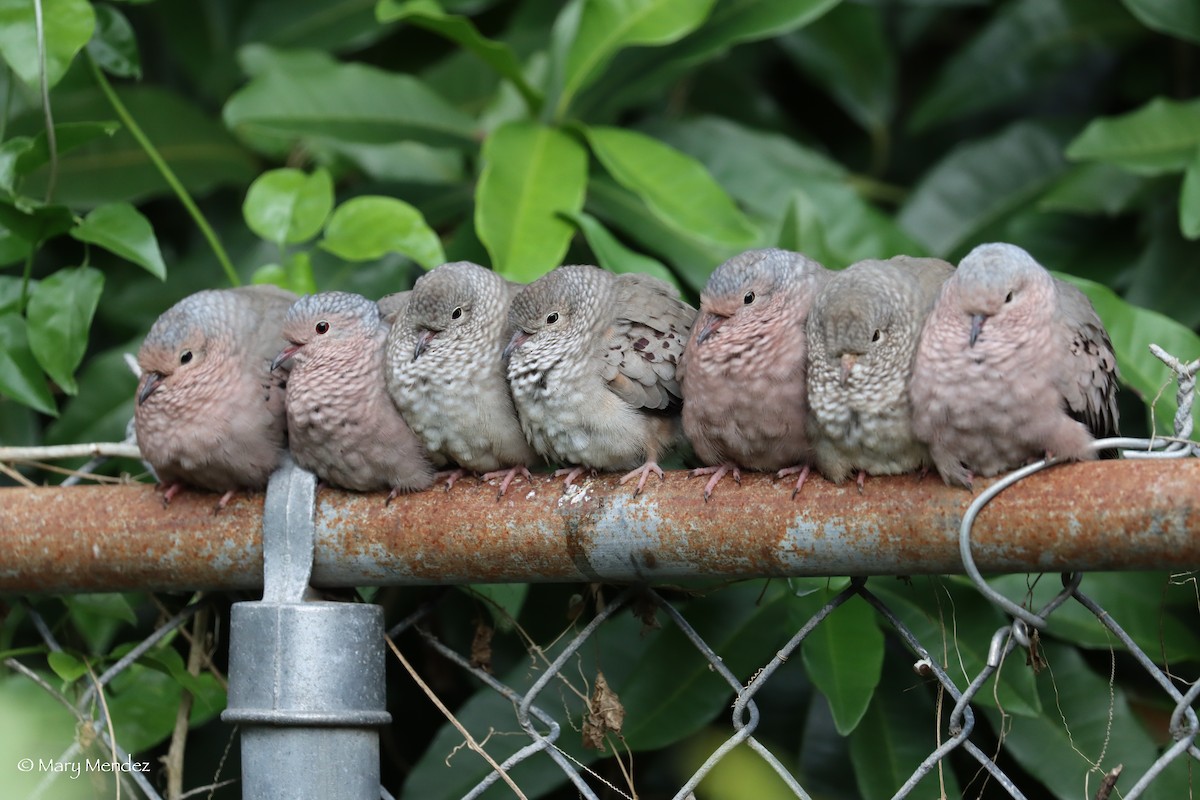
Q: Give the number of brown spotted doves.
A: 3